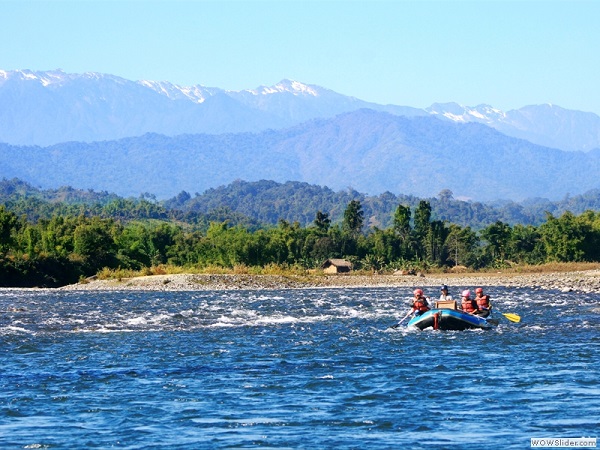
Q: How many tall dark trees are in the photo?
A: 4